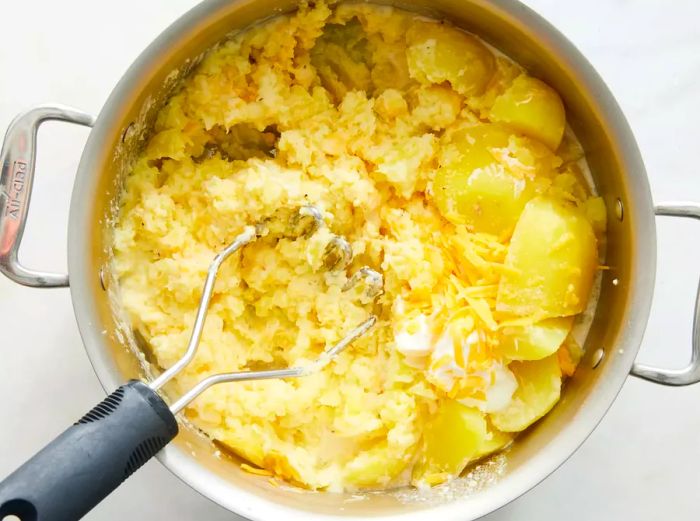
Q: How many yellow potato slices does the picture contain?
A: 7